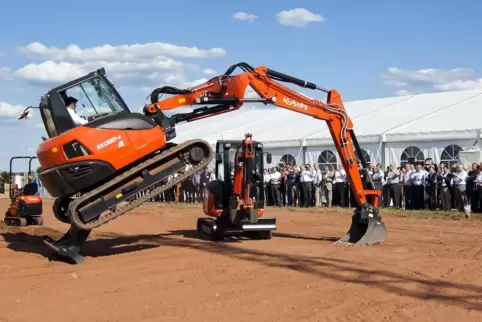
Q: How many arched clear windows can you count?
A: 5